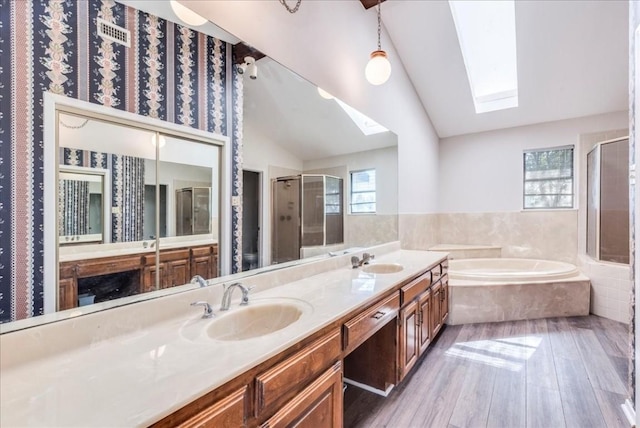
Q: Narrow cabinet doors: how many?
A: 4